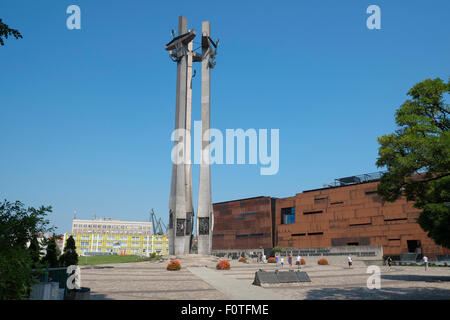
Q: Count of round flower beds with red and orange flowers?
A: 6